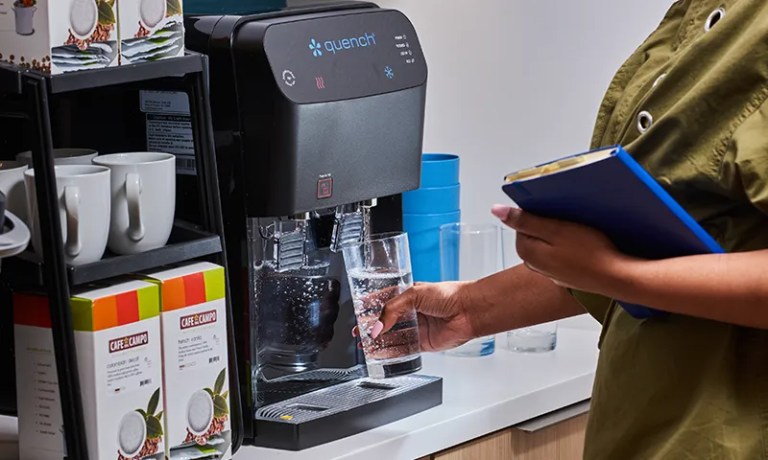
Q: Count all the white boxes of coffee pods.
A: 4